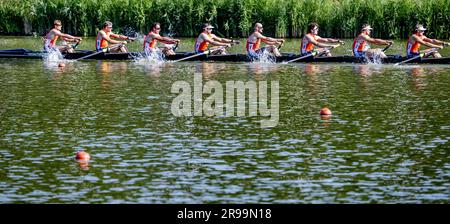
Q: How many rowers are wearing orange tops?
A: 8